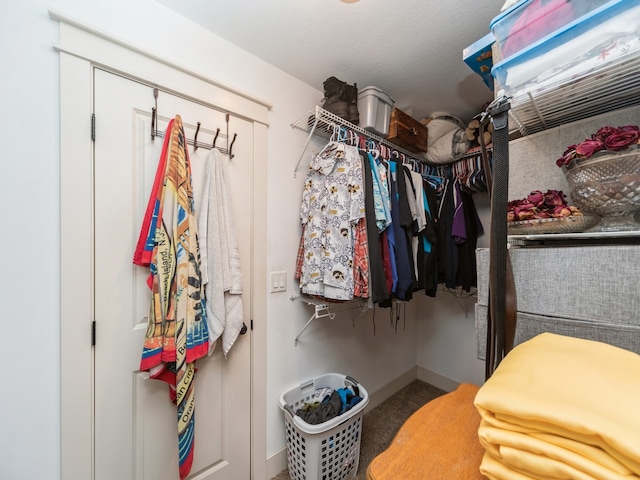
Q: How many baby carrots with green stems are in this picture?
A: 0